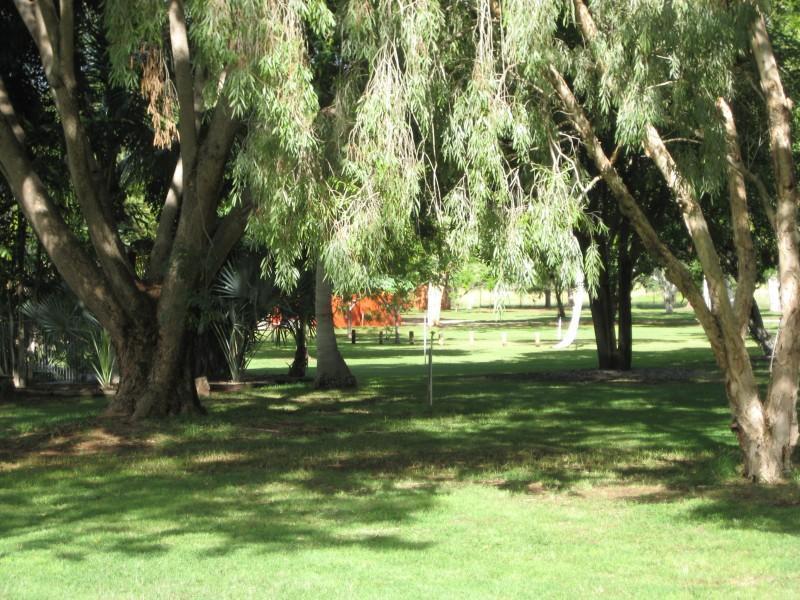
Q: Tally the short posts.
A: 7